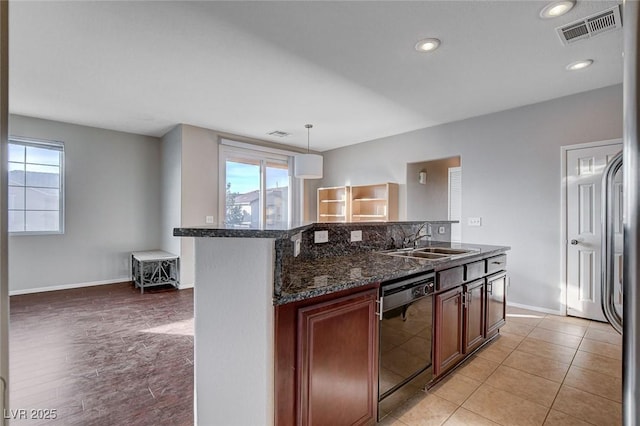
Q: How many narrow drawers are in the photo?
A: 3